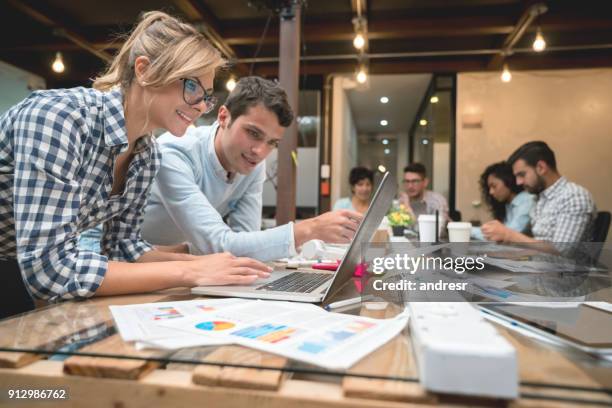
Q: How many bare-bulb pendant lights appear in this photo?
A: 6